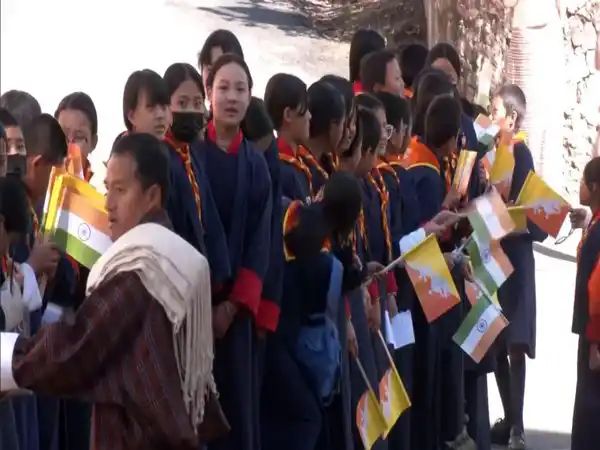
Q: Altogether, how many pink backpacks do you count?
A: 0